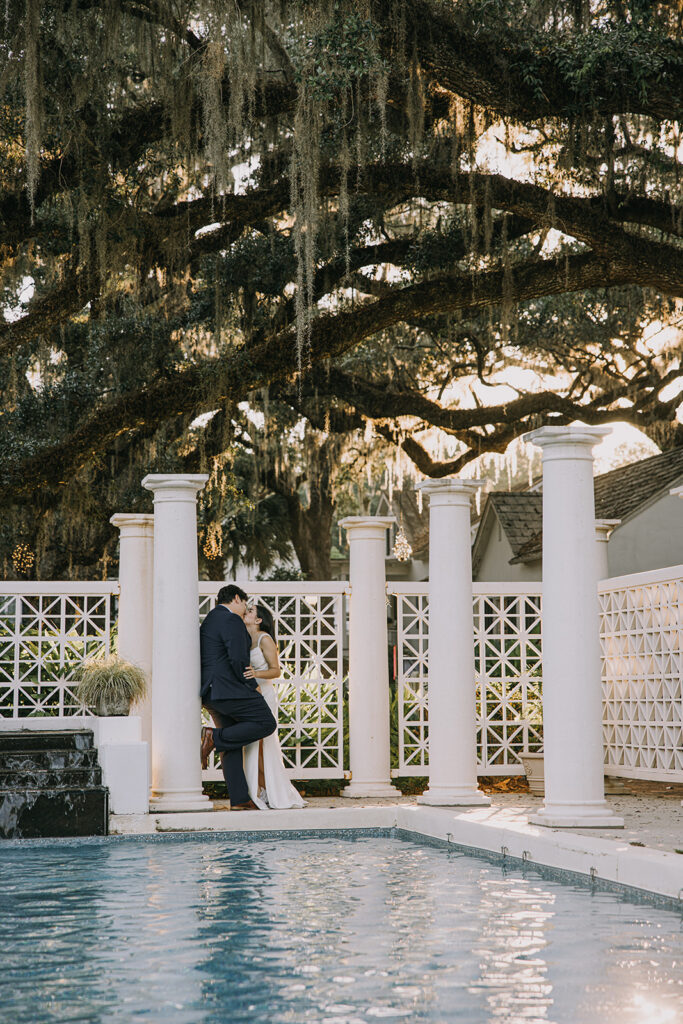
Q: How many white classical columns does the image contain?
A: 6